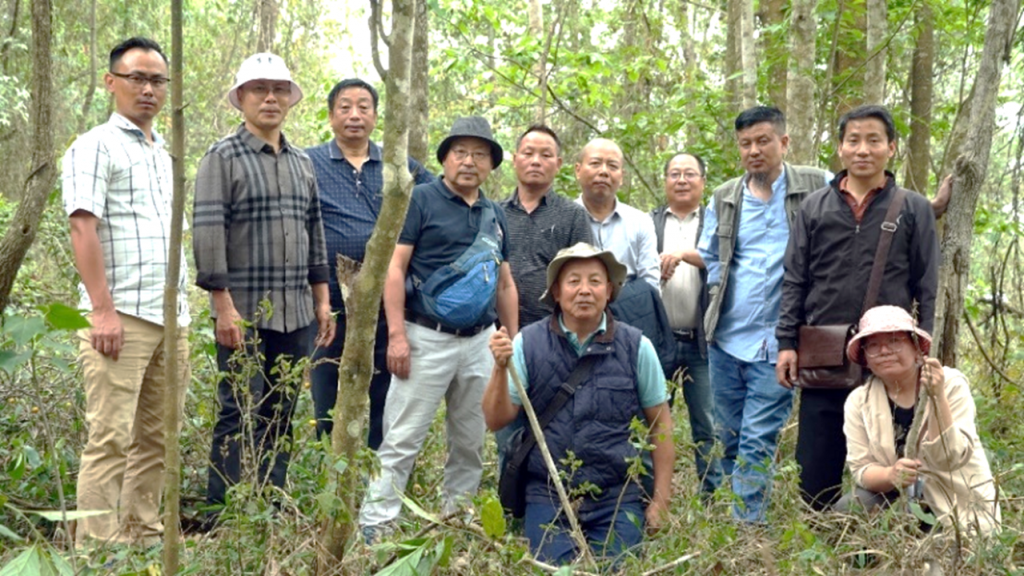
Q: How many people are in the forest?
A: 11